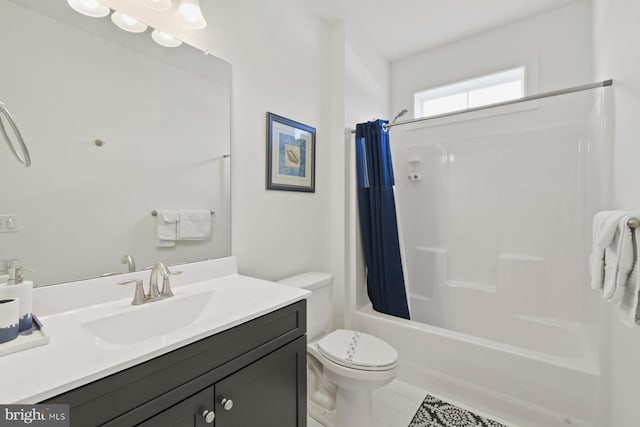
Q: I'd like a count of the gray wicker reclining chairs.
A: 0